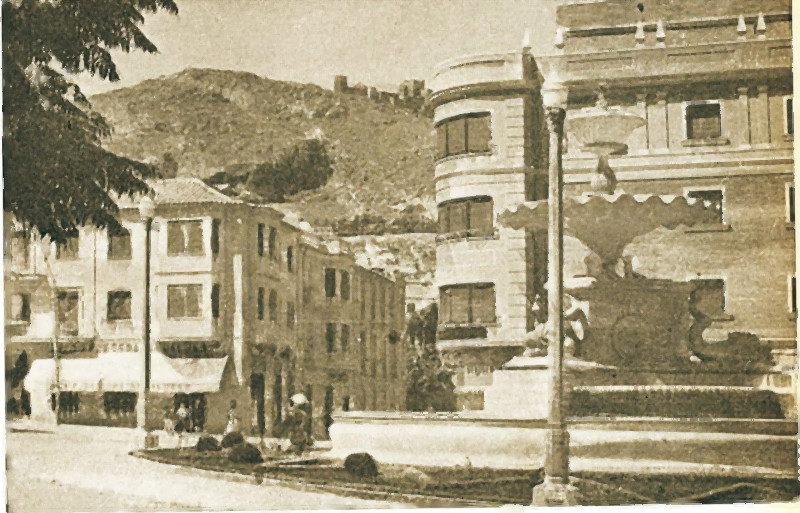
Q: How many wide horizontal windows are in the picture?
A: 3